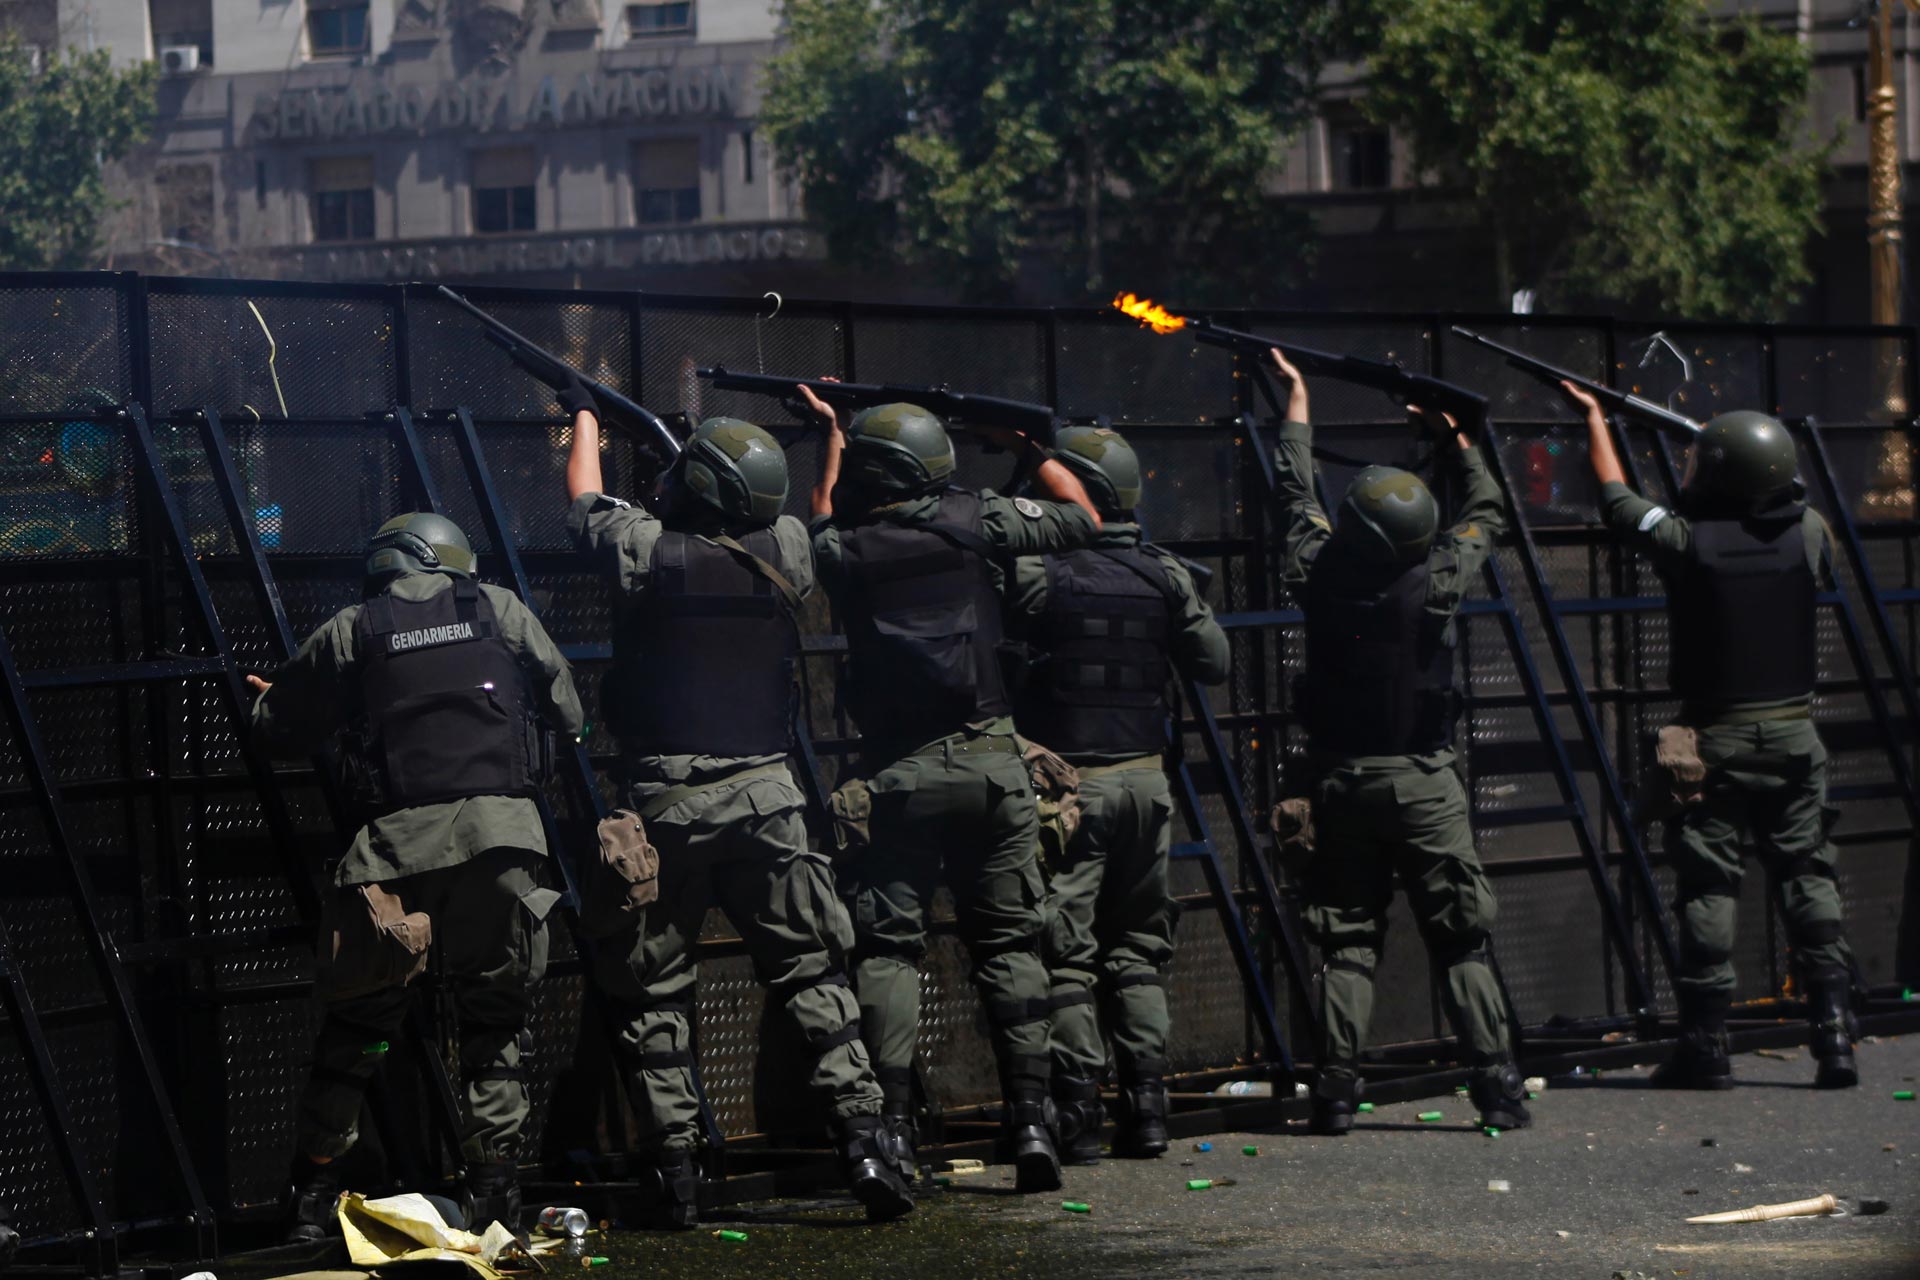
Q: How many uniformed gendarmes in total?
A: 6